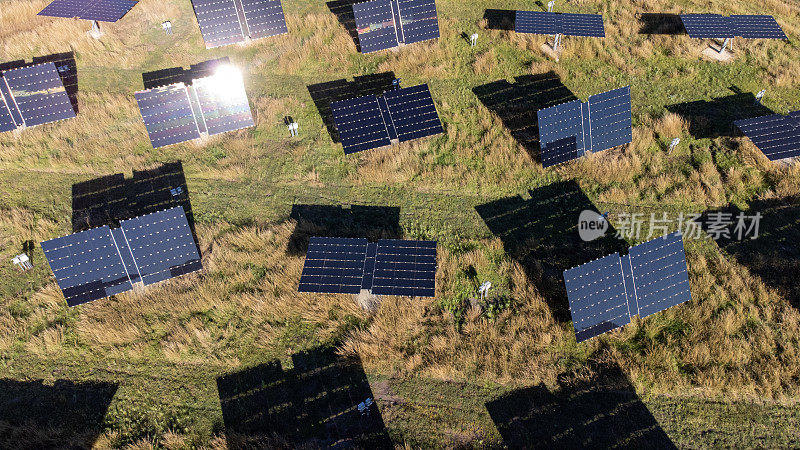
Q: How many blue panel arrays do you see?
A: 13